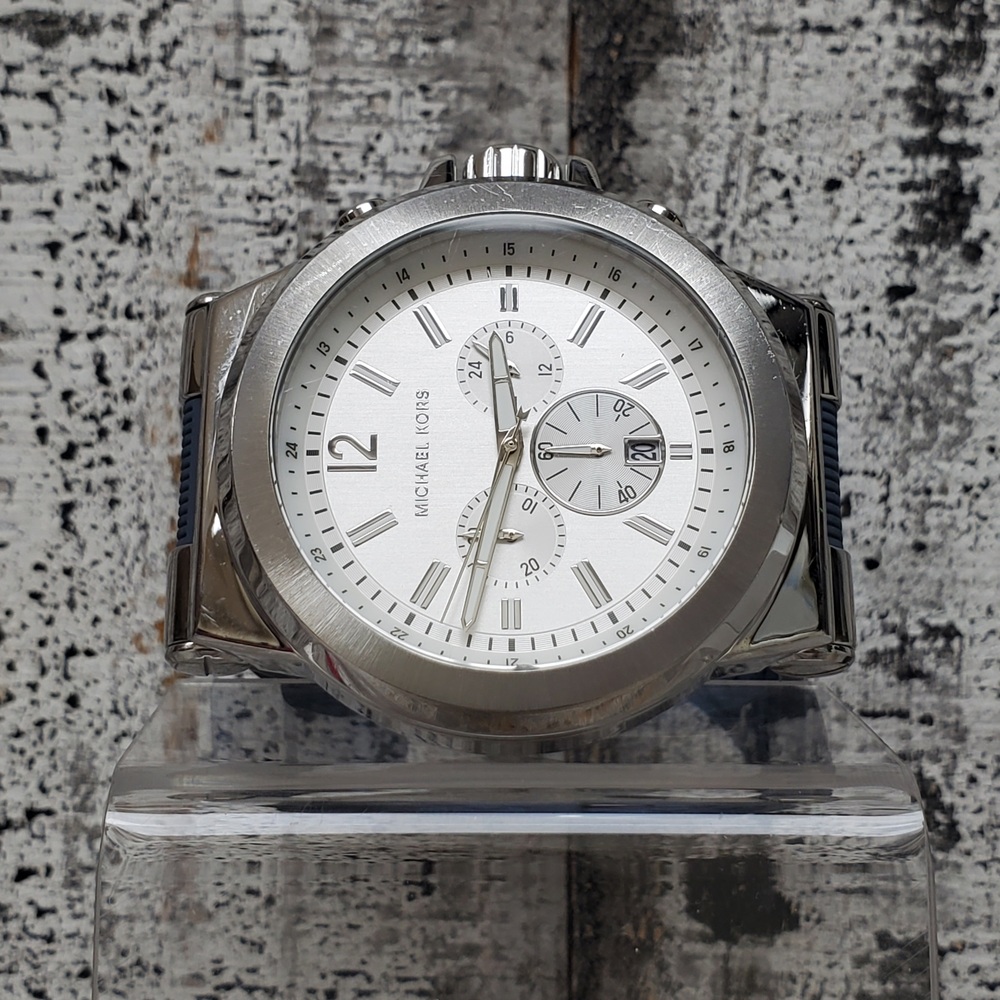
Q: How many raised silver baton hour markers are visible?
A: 11